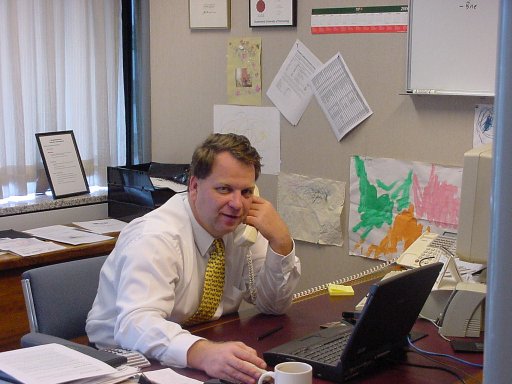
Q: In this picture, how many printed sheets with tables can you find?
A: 2